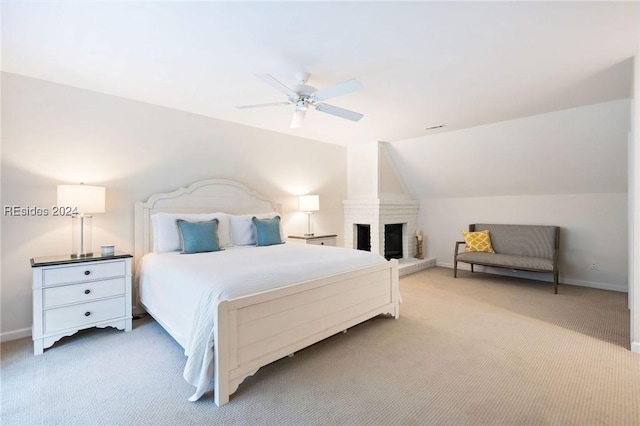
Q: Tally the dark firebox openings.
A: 2